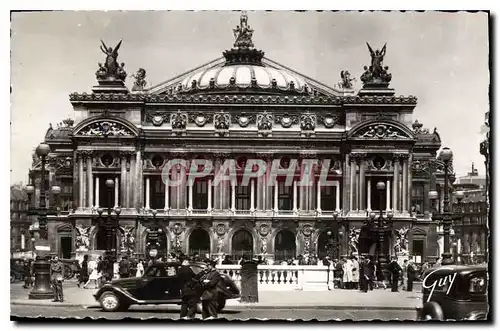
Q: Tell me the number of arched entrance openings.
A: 7